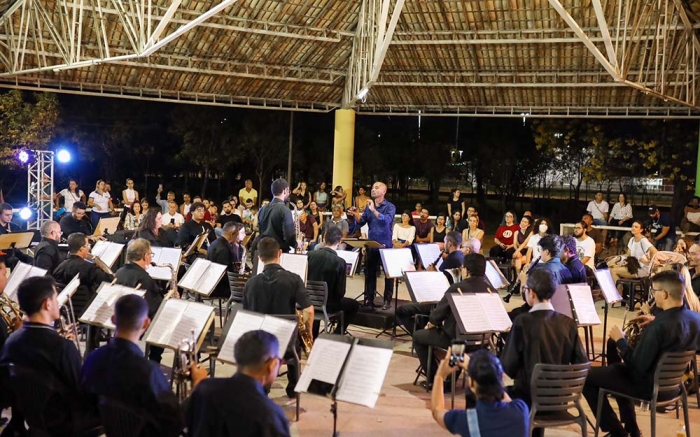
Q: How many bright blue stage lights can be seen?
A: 3